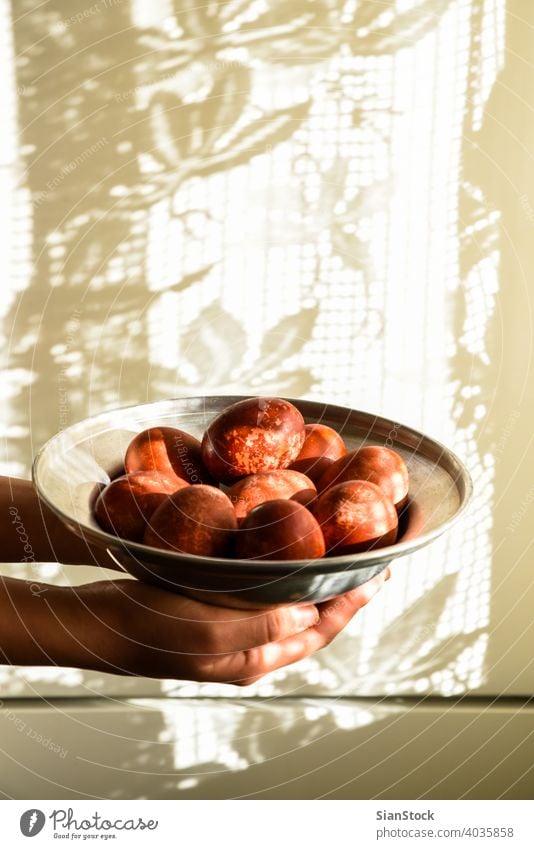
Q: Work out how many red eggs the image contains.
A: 9